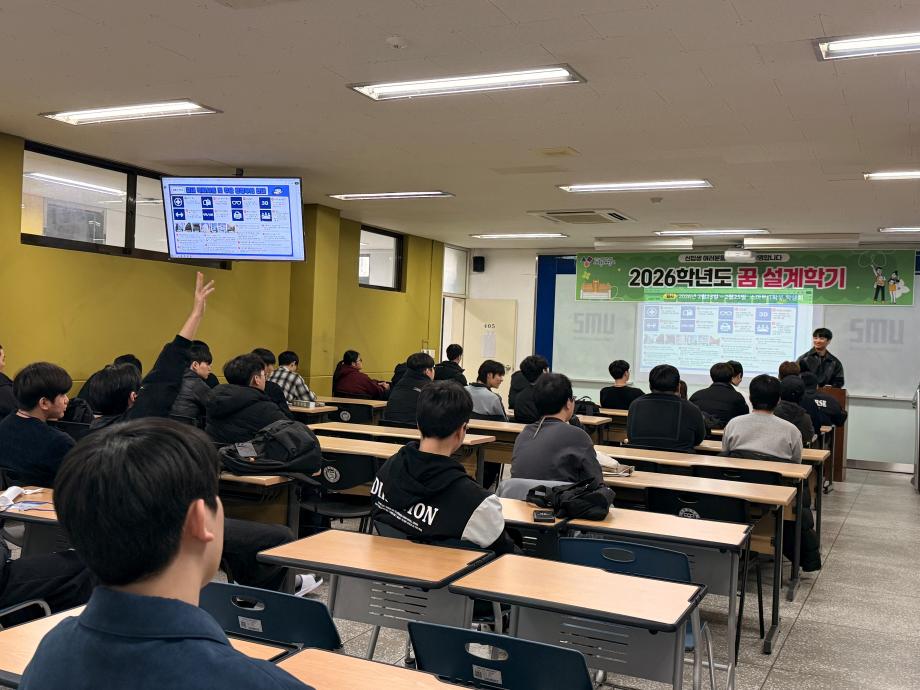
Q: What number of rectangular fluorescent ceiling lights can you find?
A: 9